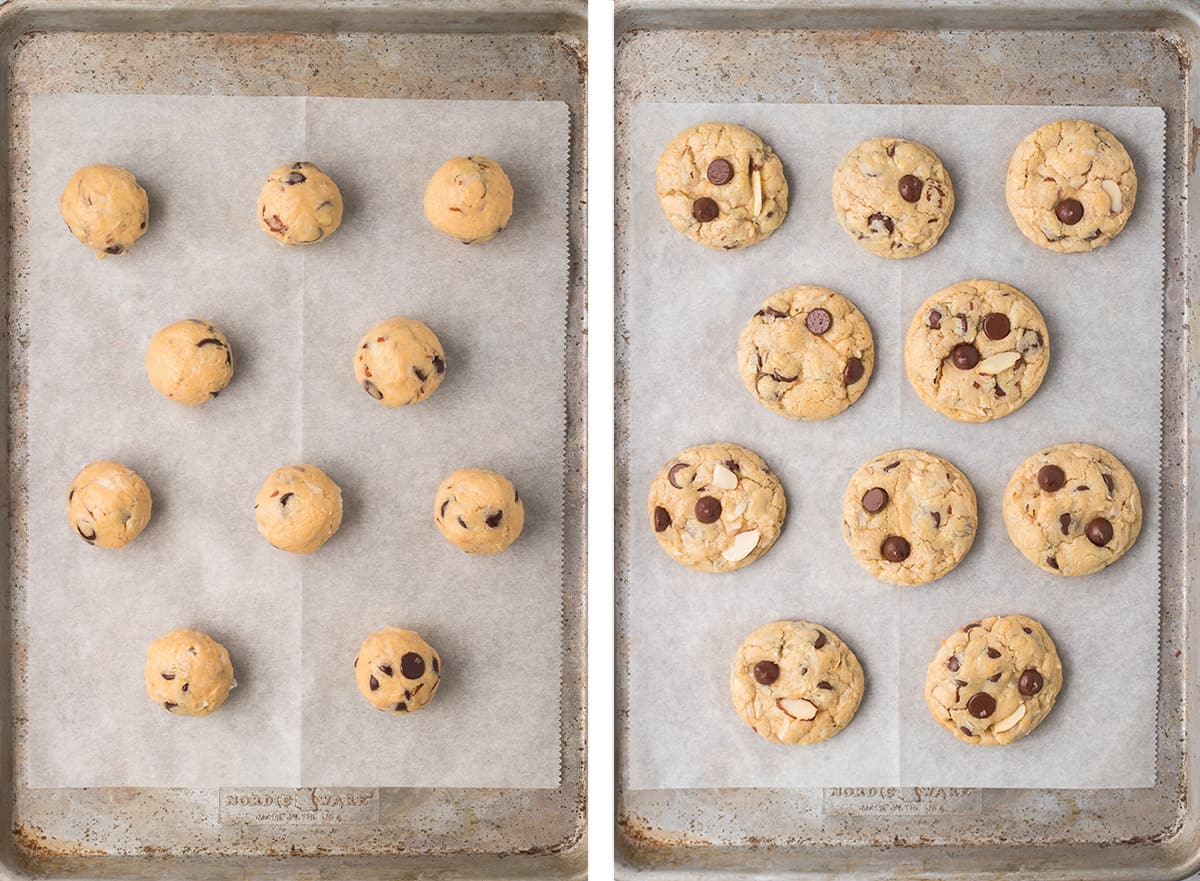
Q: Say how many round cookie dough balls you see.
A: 10